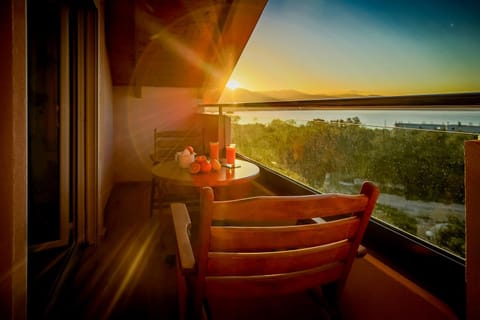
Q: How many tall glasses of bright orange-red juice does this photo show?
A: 2